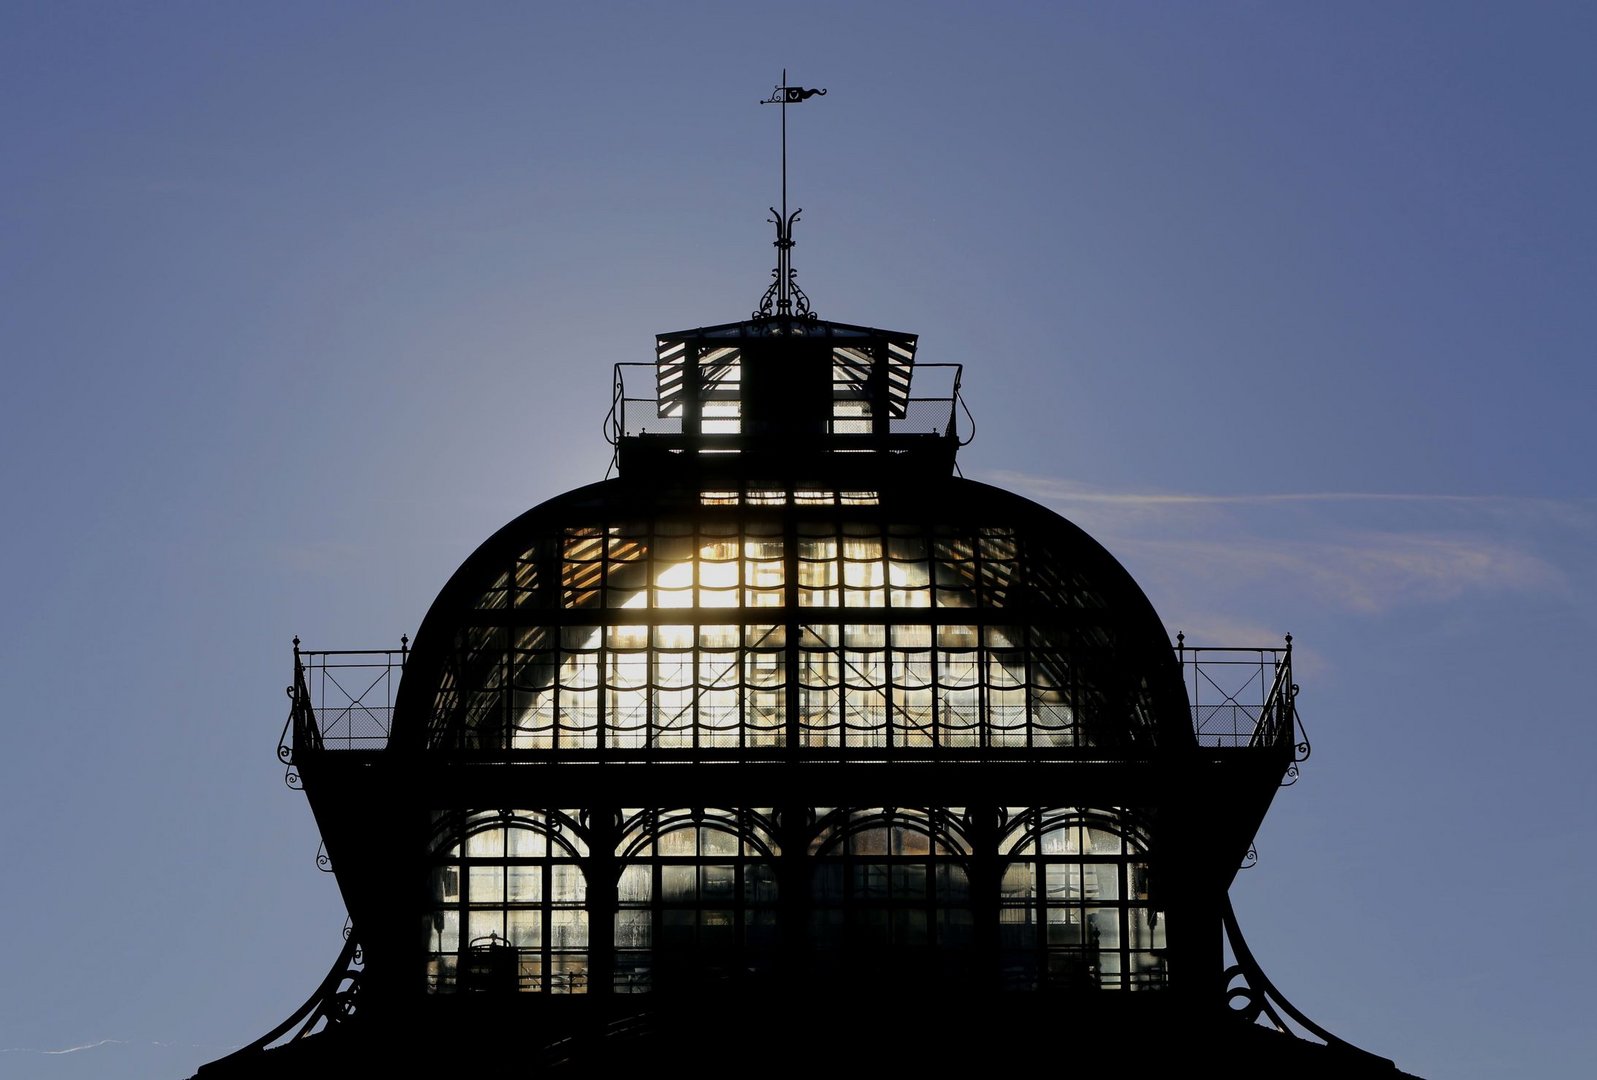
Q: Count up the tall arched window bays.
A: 4